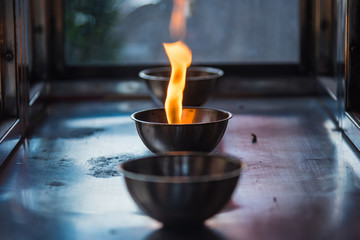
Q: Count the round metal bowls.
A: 3